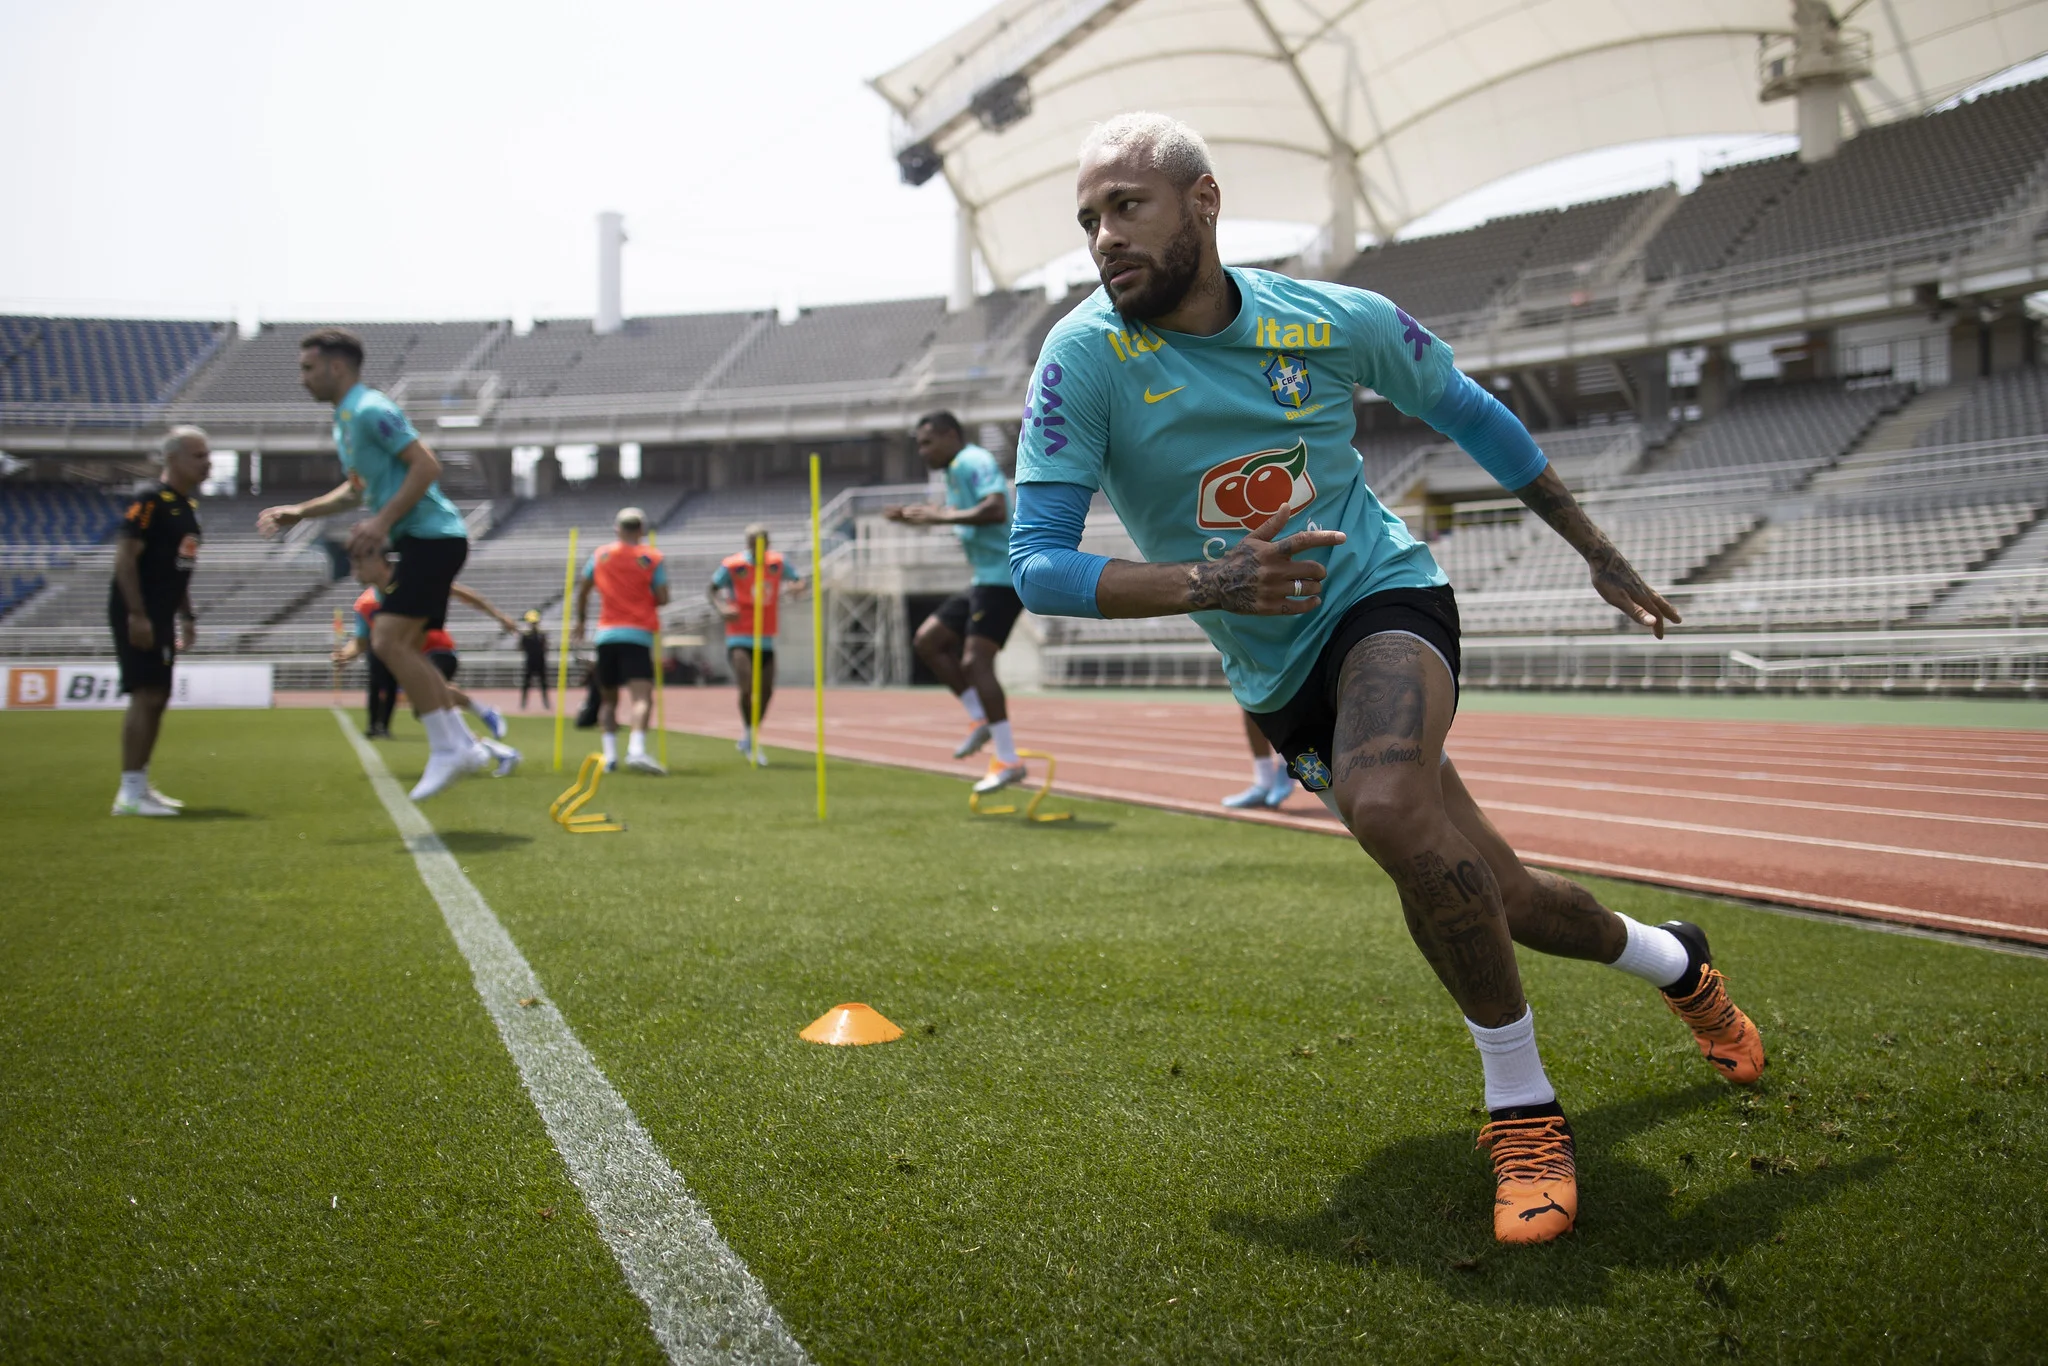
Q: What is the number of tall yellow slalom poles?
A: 4